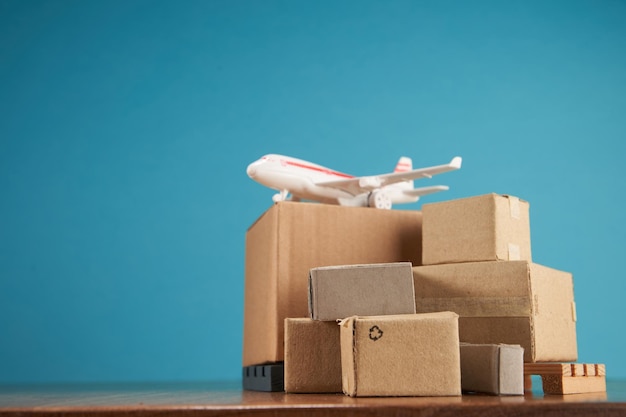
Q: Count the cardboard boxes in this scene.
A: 7